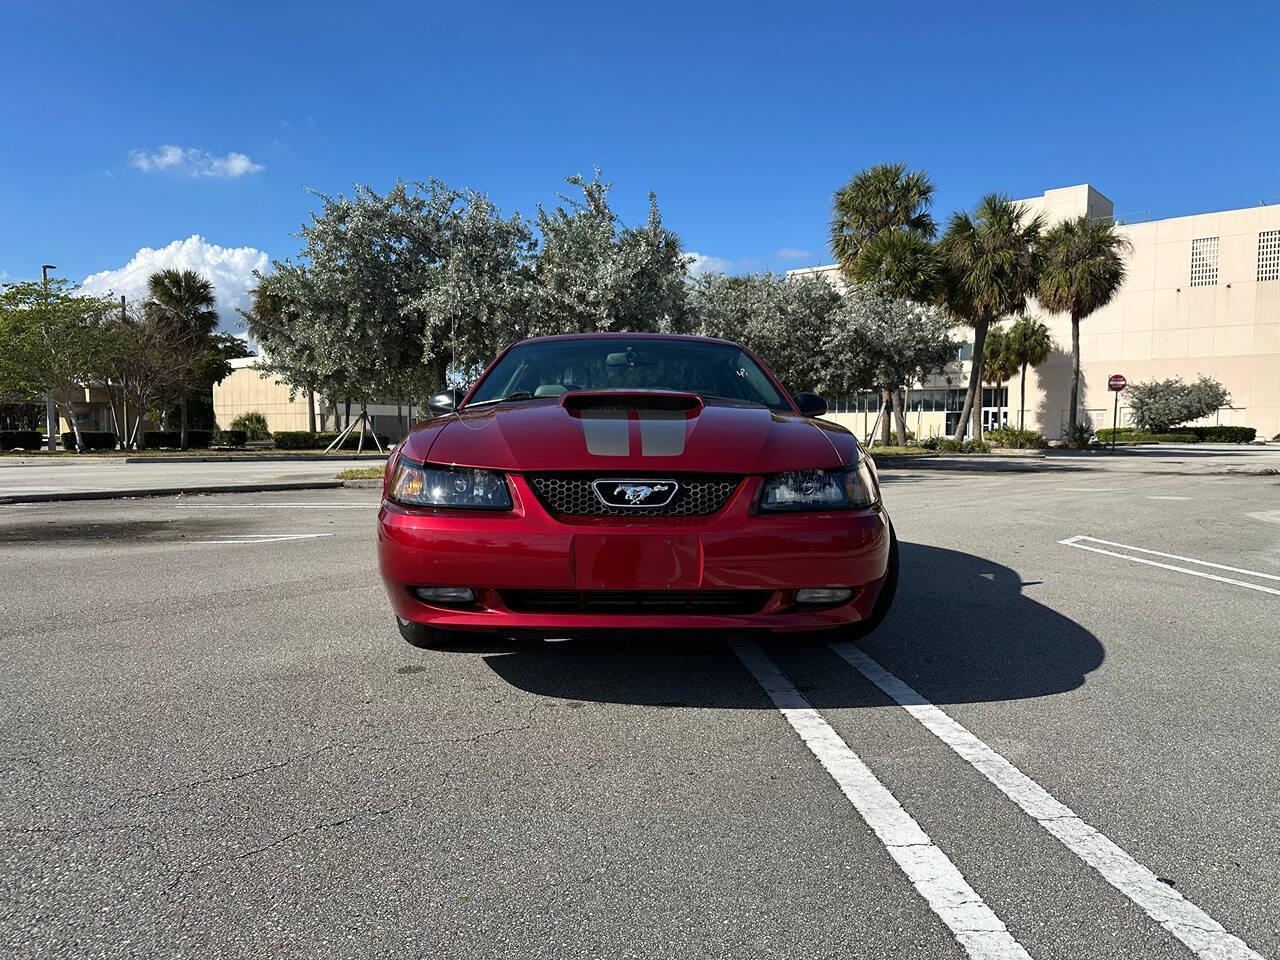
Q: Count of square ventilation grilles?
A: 2